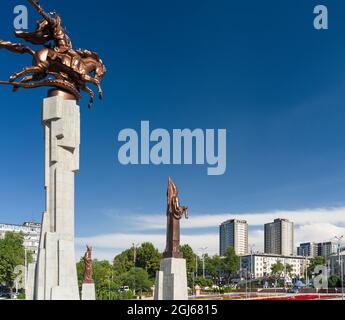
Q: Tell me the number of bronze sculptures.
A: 3